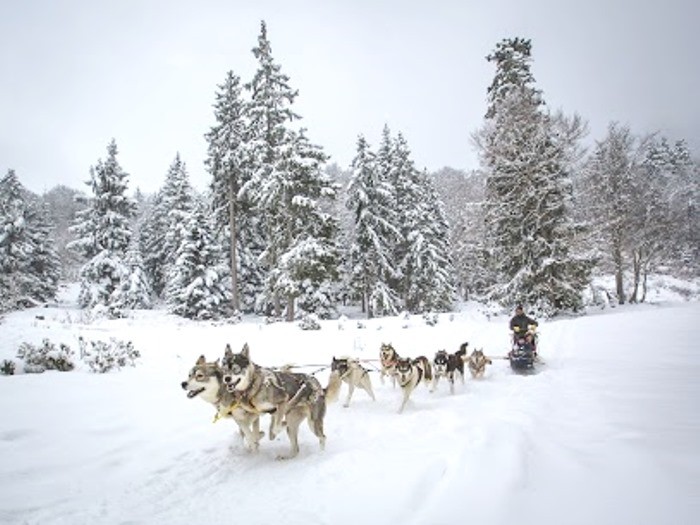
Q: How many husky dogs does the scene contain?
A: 7